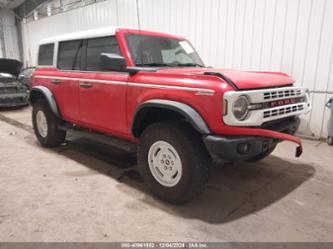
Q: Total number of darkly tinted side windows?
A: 3